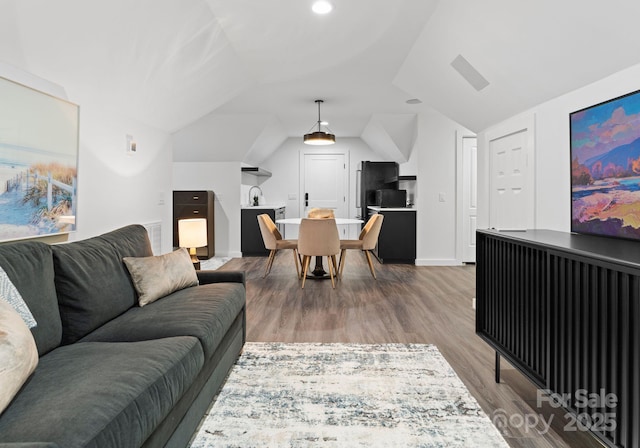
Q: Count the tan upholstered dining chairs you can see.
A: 4